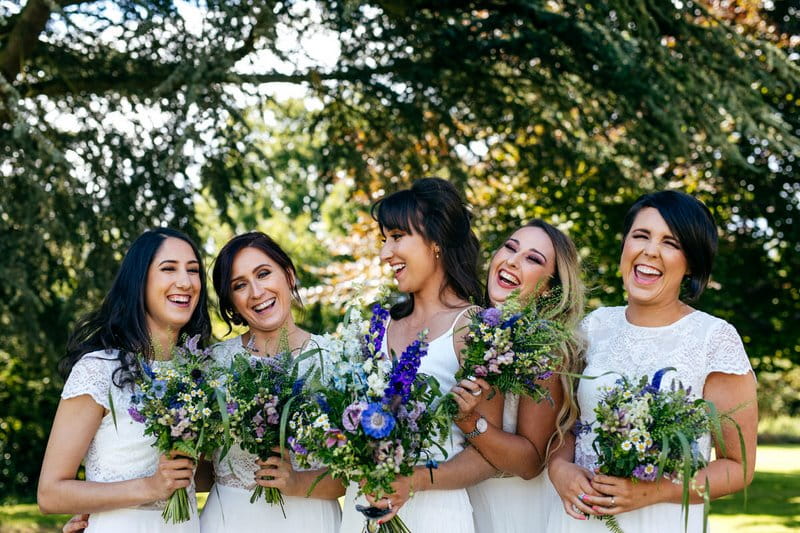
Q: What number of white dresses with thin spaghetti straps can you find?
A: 1